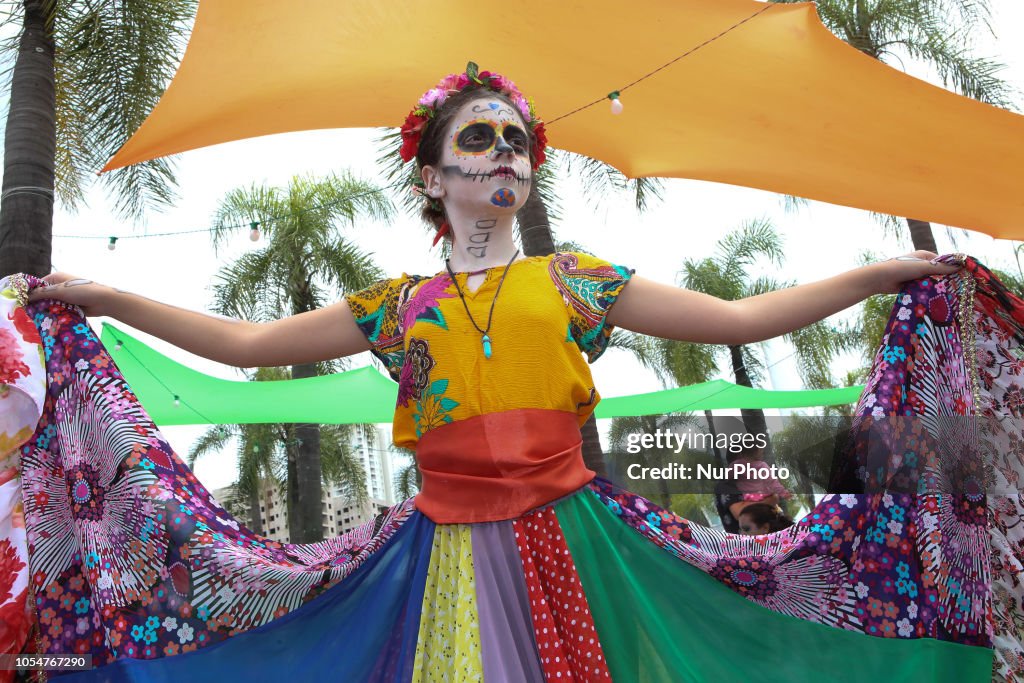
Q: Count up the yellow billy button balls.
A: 0